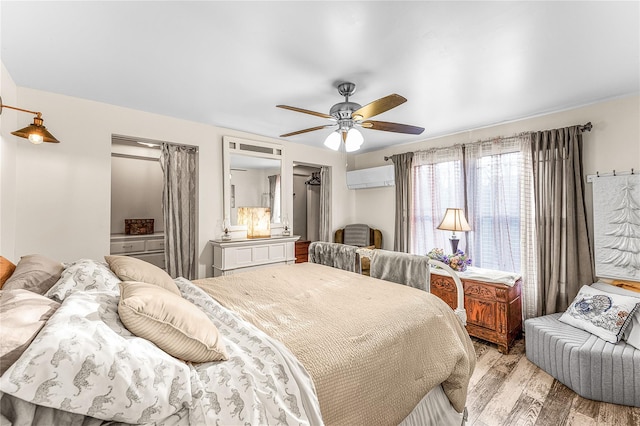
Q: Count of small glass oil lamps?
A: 2